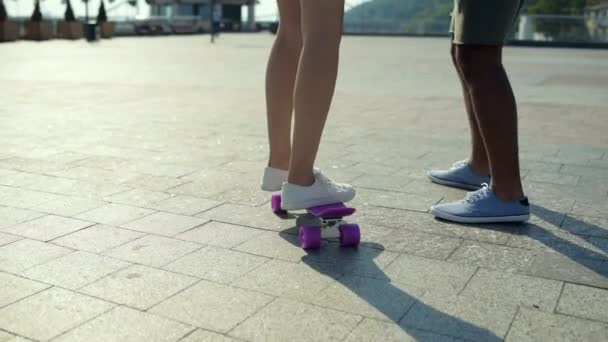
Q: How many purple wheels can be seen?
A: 3